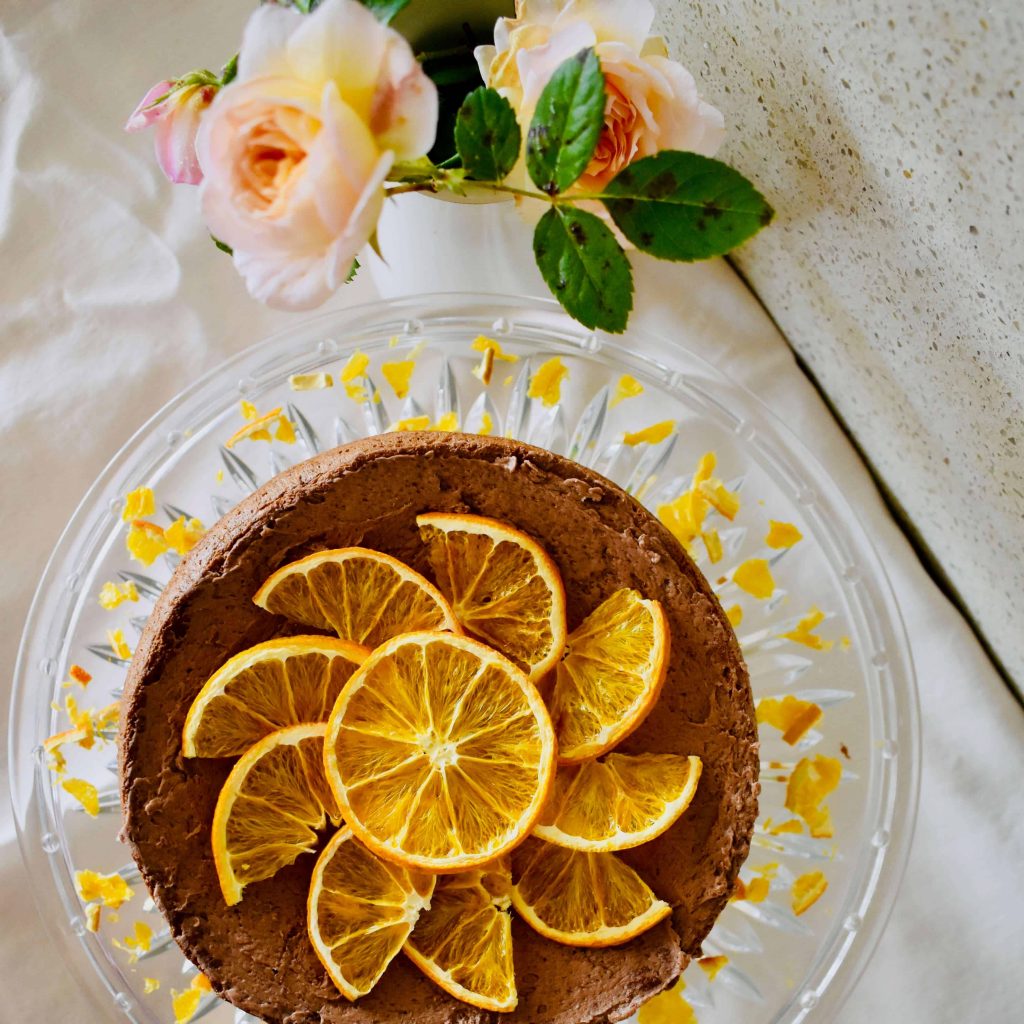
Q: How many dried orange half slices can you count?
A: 9